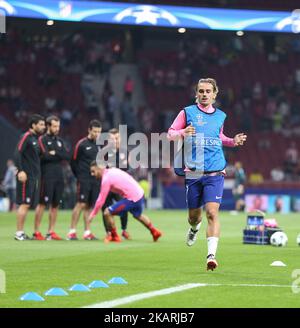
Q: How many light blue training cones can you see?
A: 5